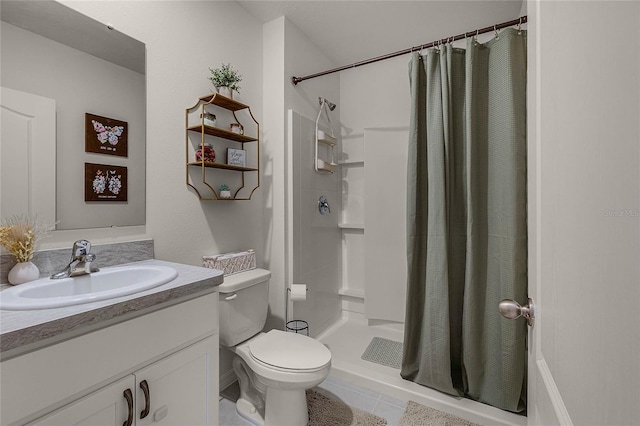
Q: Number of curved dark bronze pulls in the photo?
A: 2